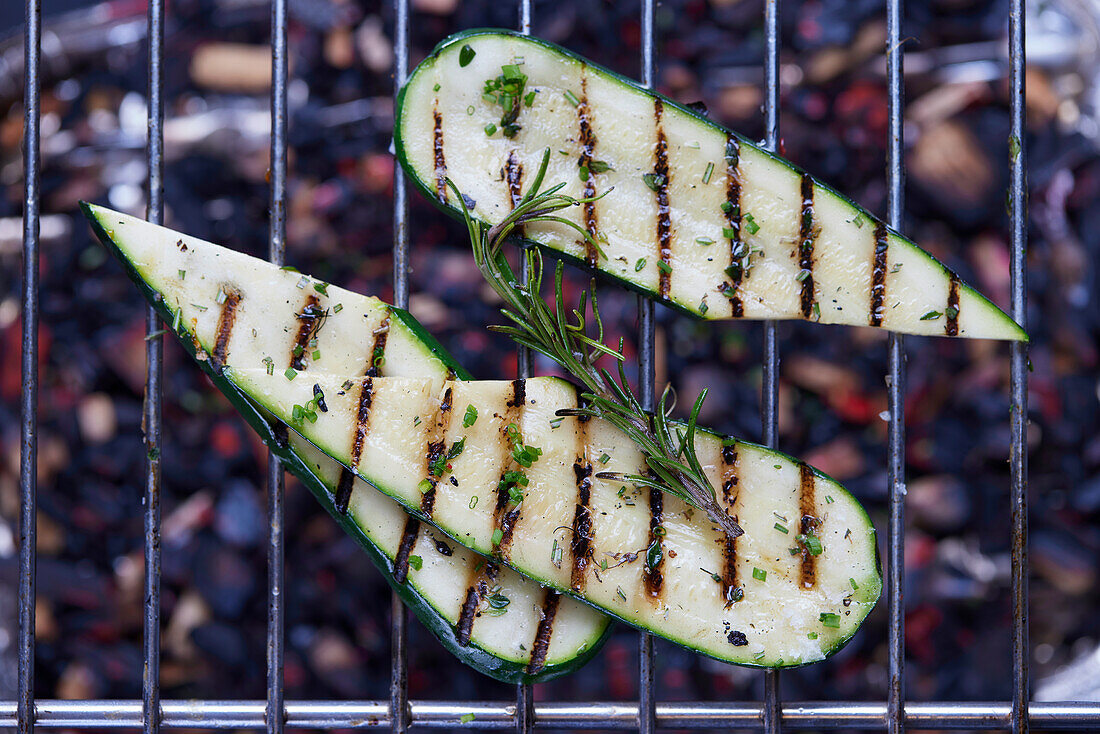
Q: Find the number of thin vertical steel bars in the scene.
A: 9